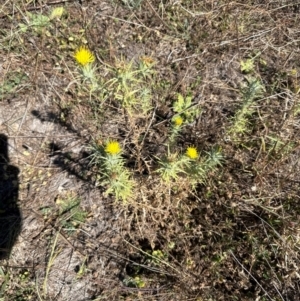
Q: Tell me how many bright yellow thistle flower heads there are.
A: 4